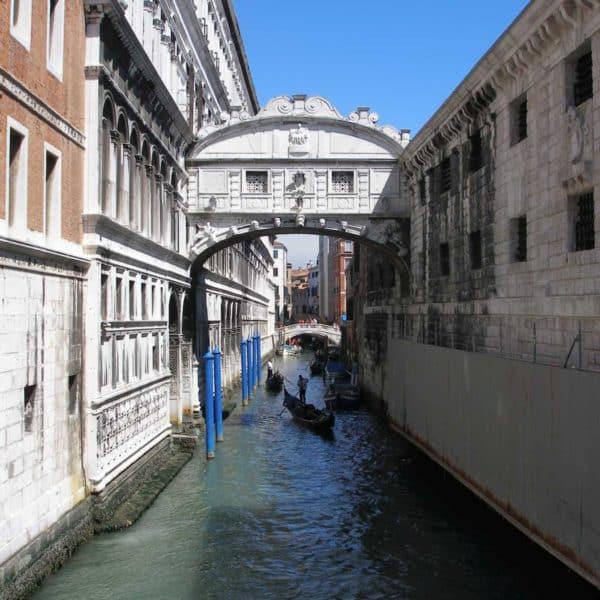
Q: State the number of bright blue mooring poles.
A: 6